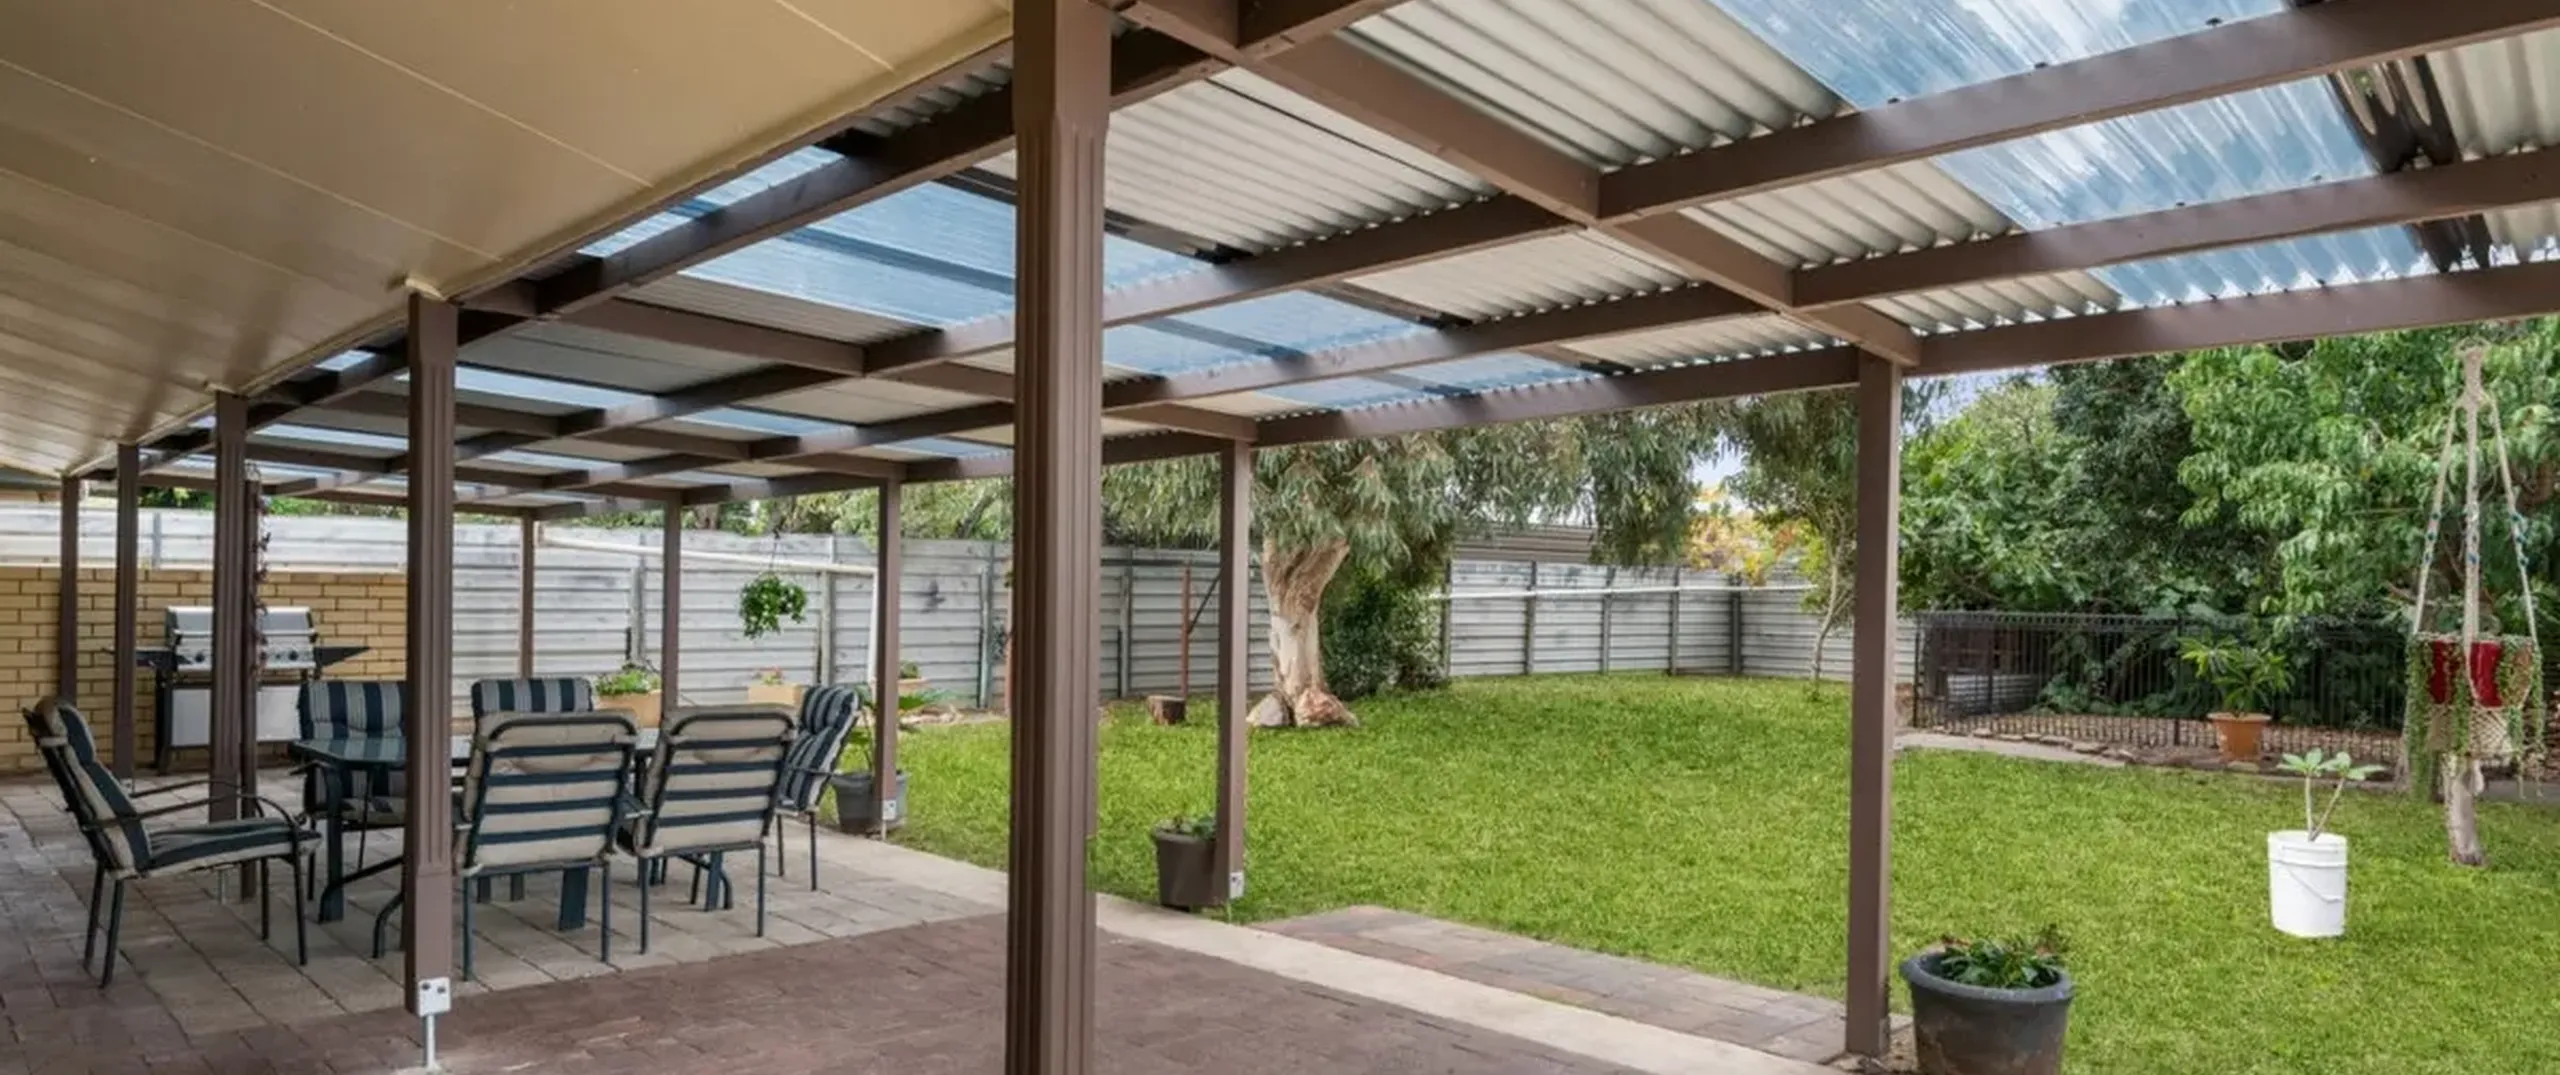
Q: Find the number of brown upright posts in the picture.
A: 10